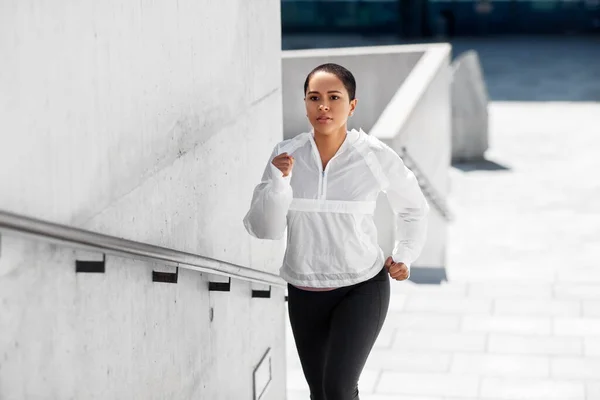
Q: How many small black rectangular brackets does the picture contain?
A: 4